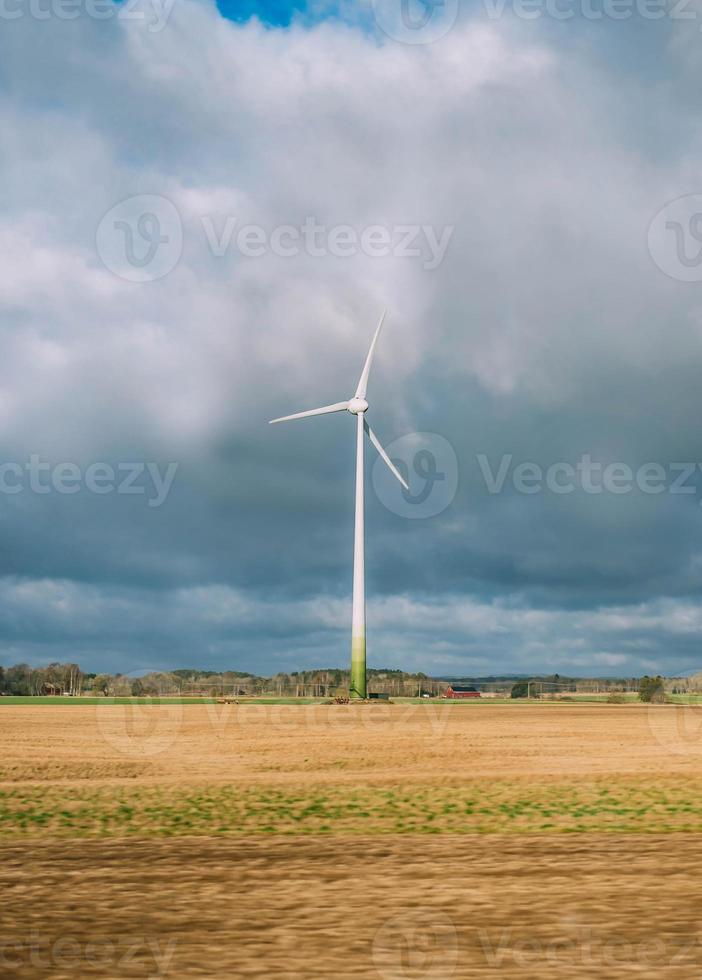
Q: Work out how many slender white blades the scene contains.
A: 3